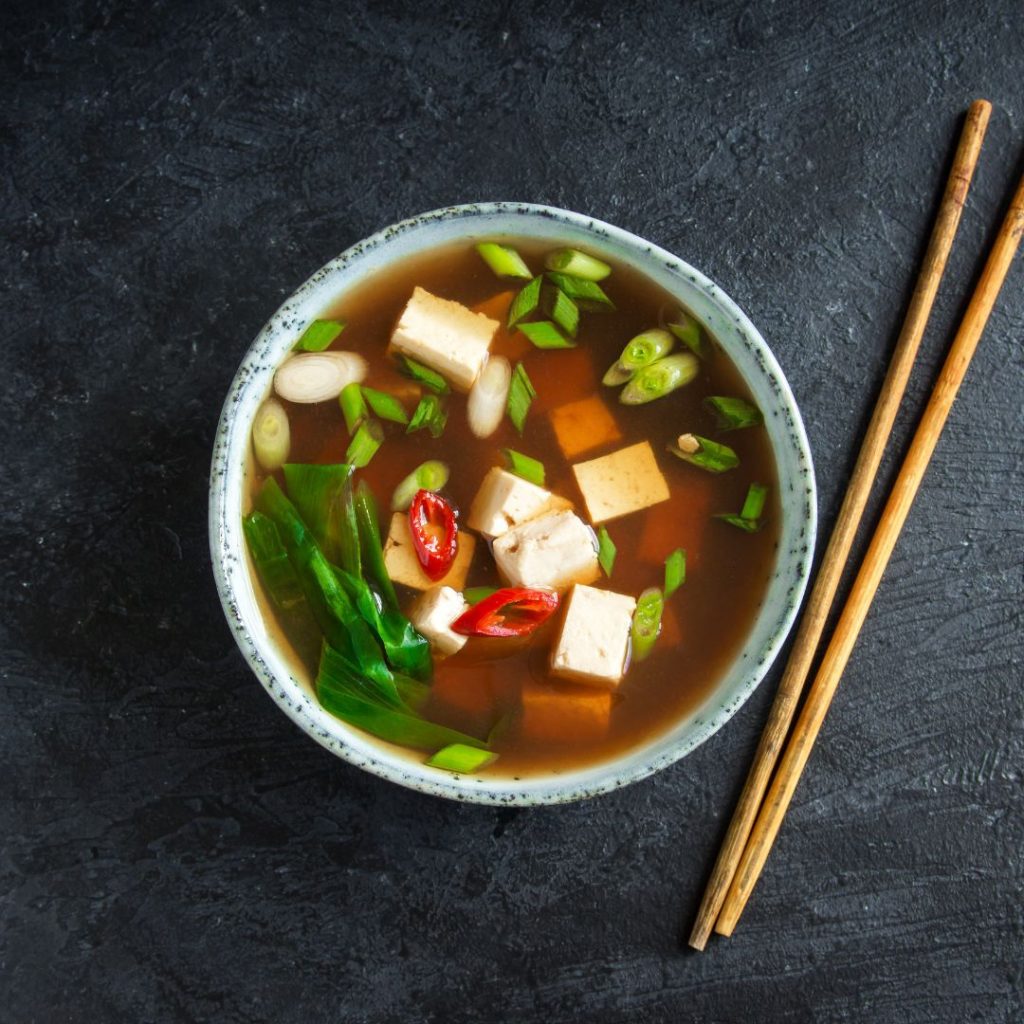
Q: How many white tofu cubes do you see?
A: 5